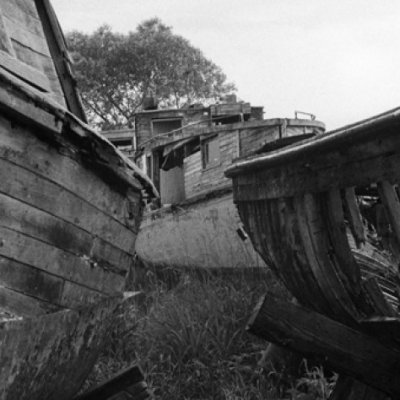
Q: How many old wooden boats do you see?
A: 3